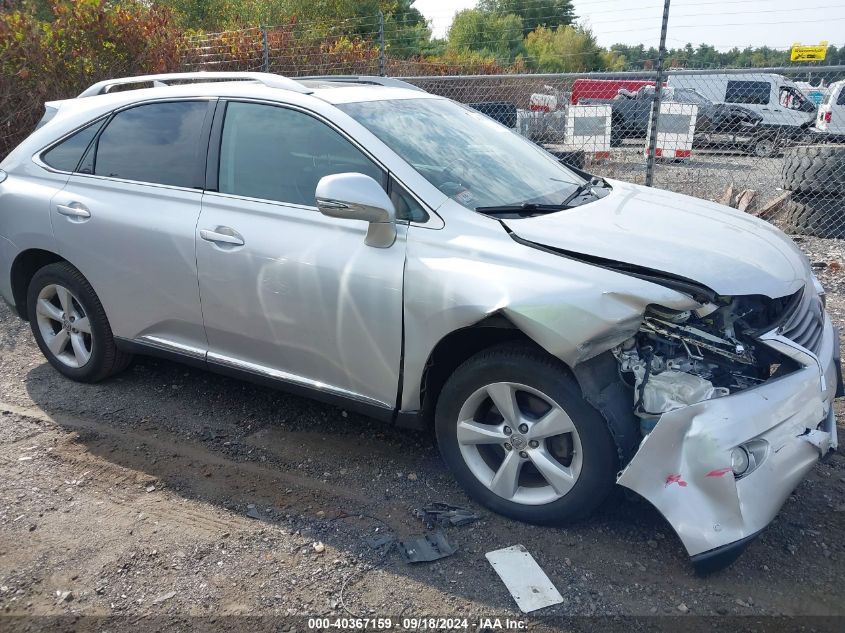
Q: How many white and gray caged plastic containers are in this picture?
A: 2